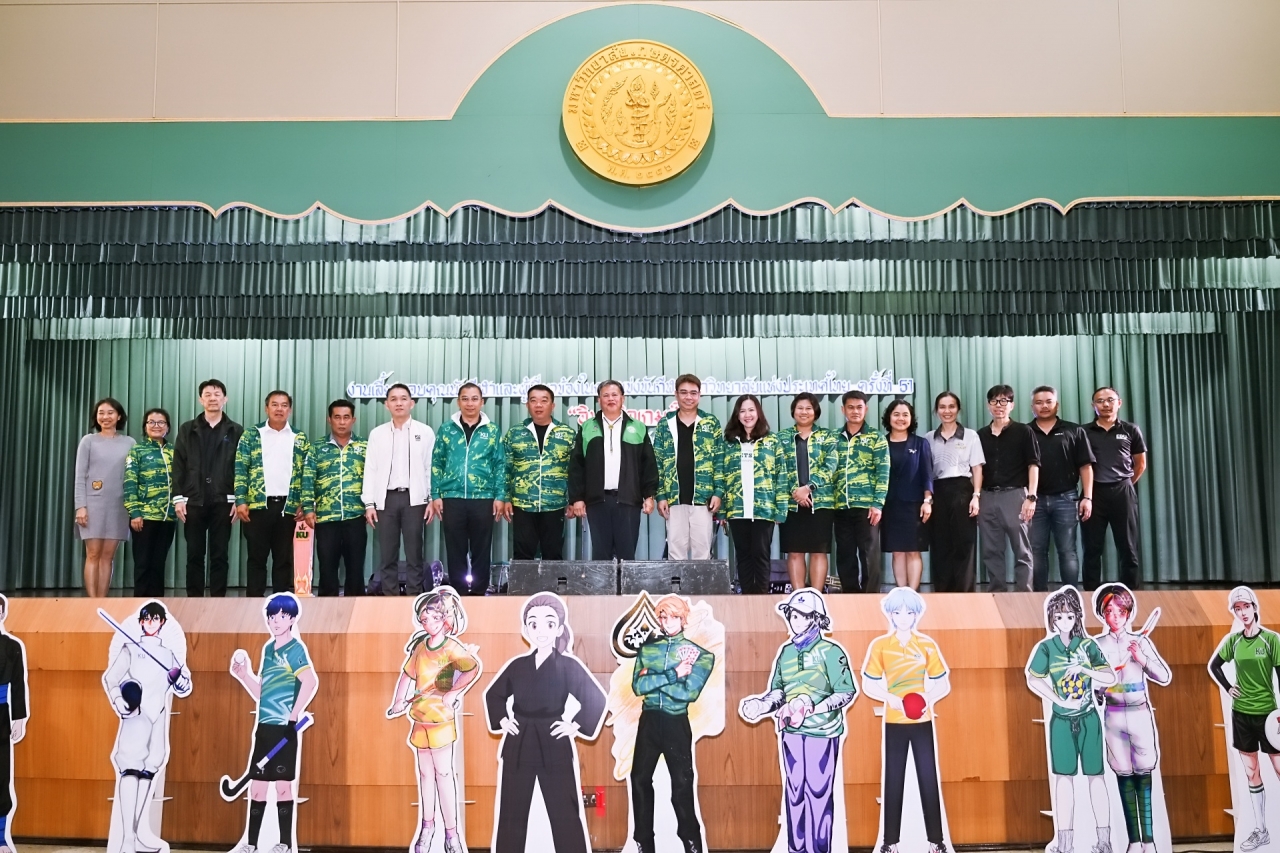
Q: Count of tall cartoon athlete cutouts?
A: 11